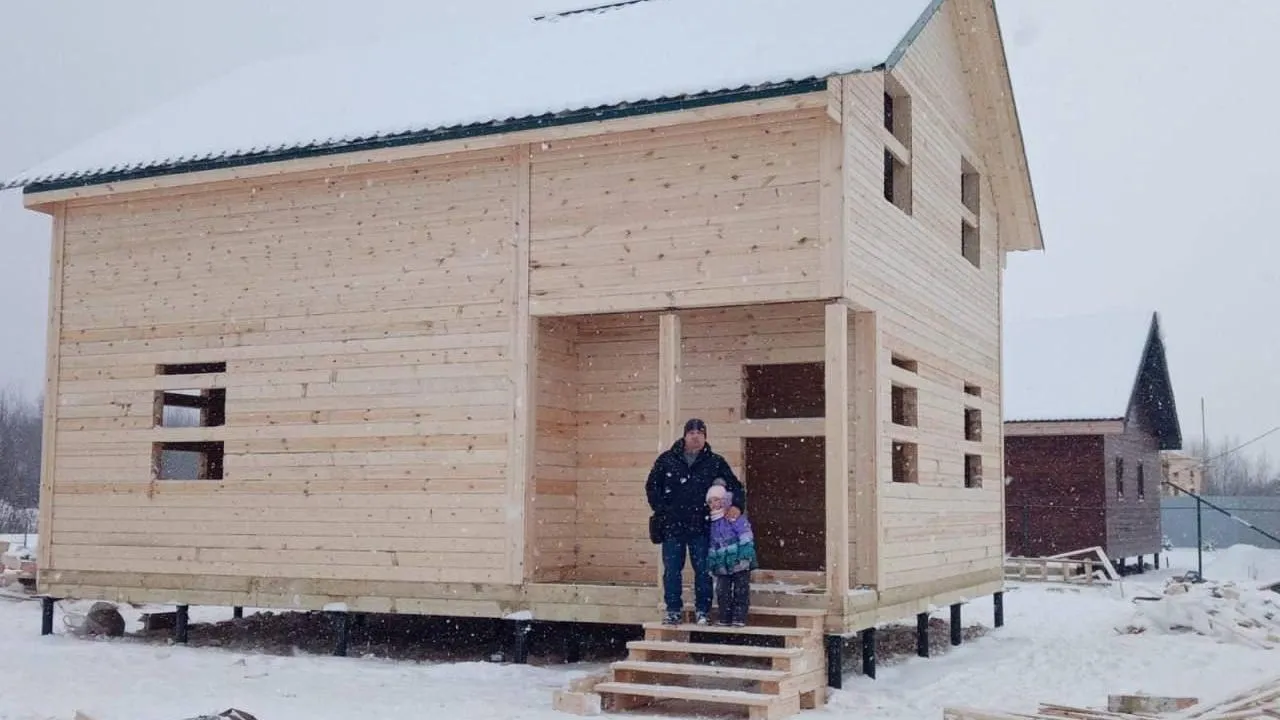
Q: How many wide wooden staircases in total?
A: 1